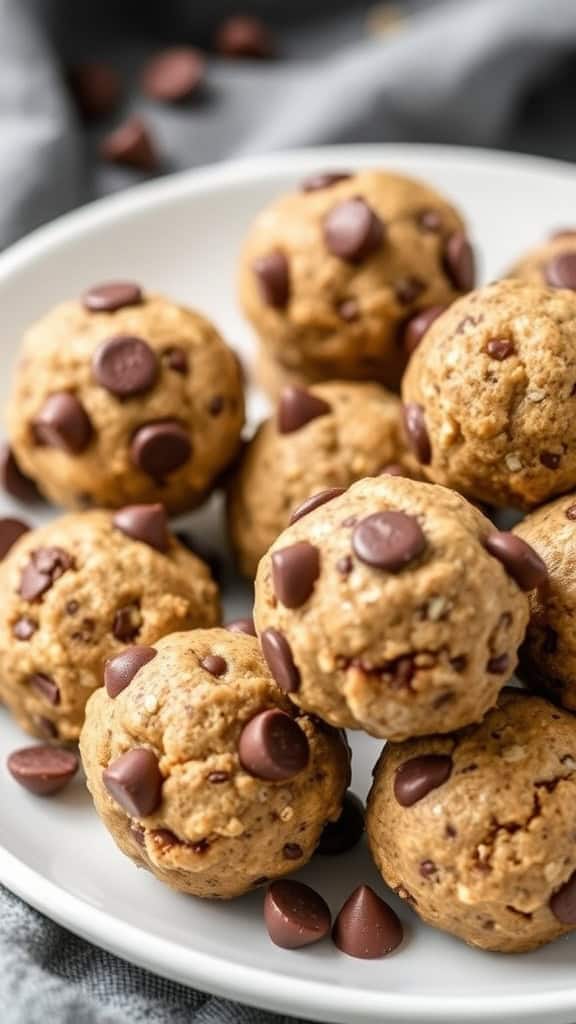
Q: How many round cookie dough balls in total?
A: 10